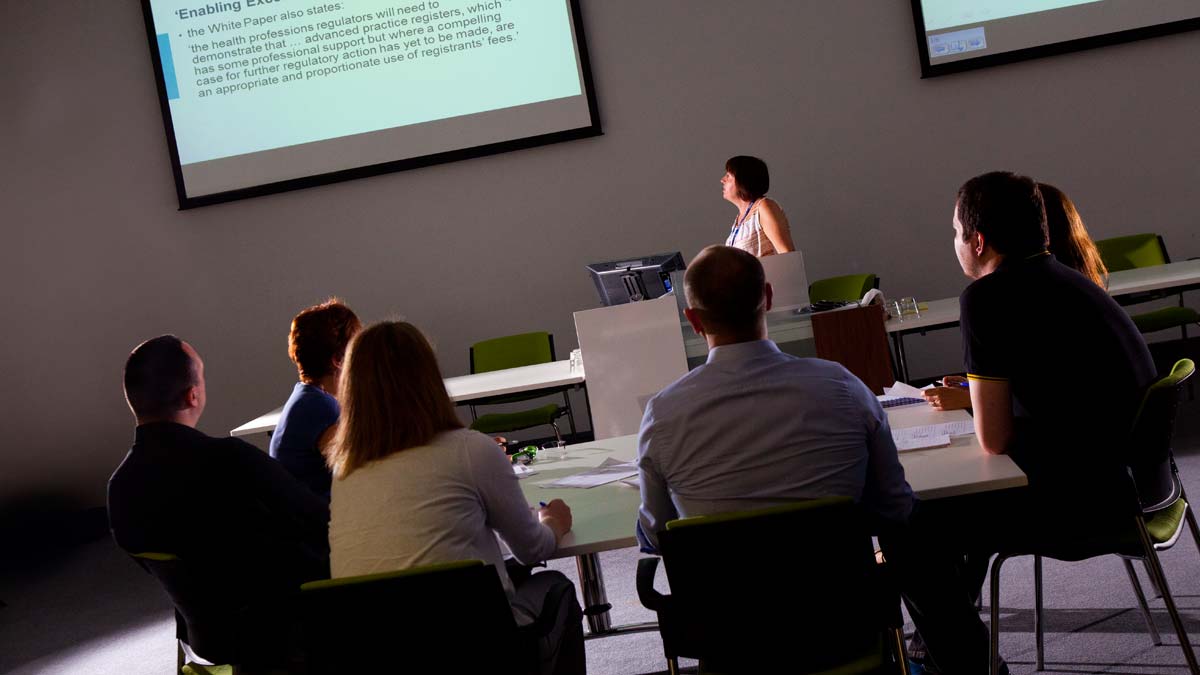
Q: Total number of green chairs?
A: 7